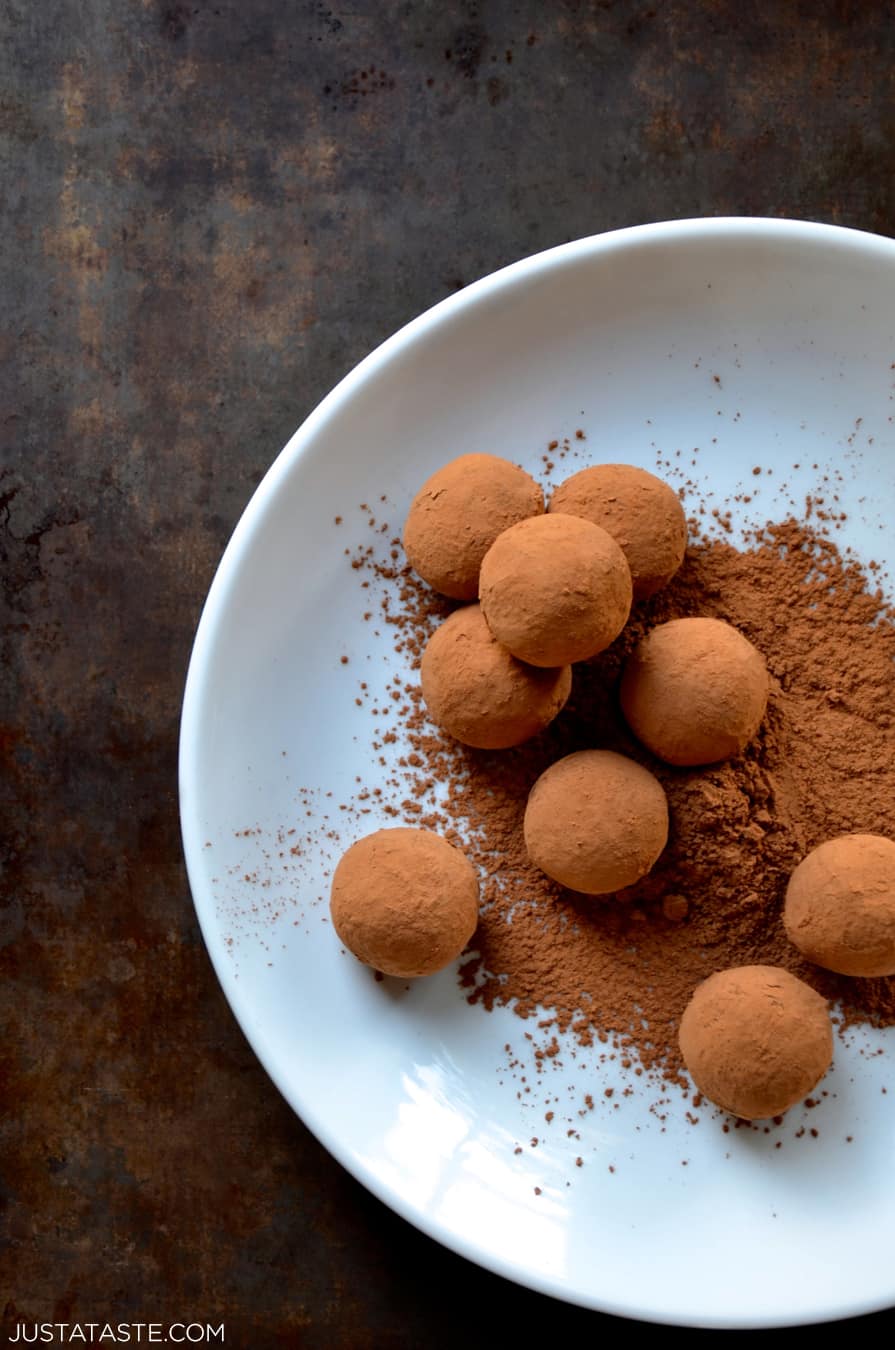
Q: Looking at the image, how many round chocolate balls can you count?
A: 9